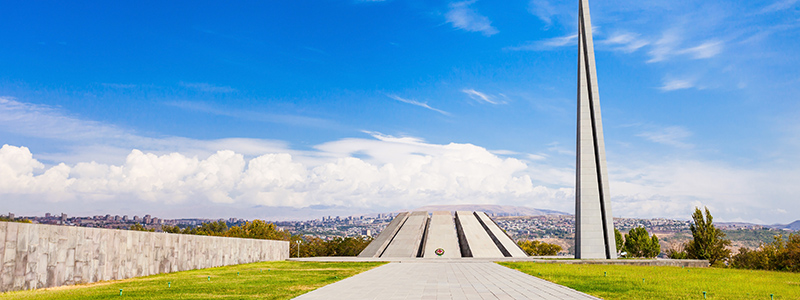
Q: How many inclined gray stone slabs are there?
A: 5